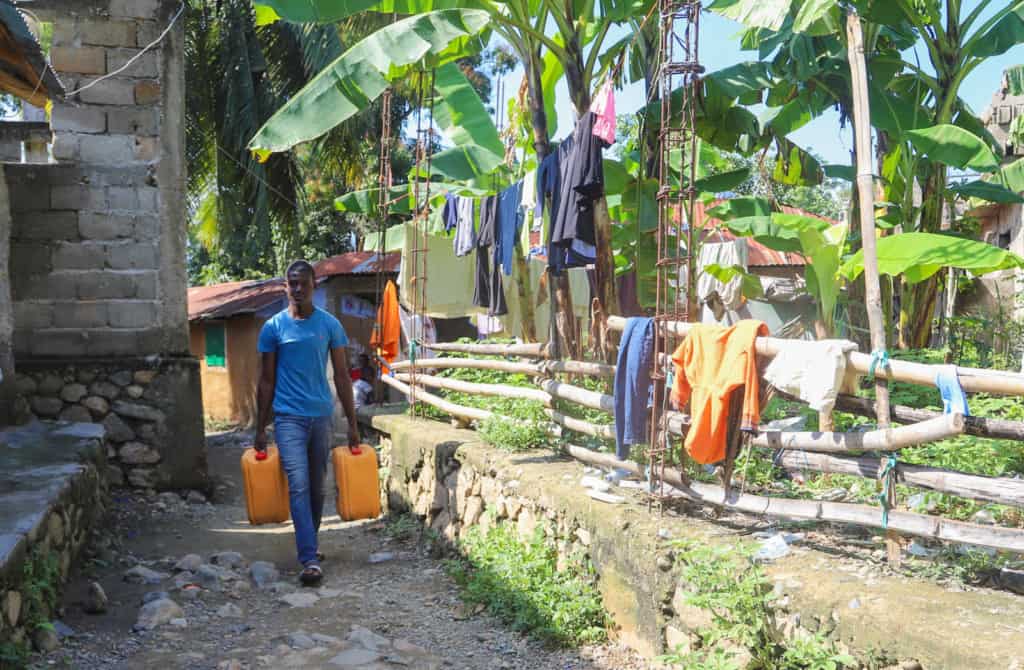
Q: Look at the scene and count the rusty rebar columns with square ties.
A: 3